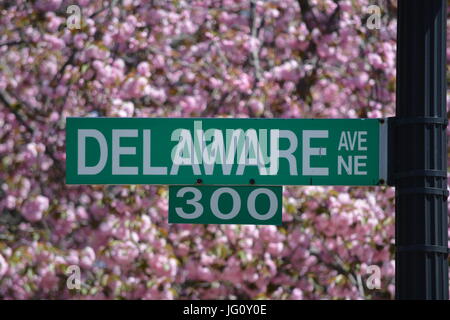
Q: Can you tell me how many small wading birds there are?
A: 0